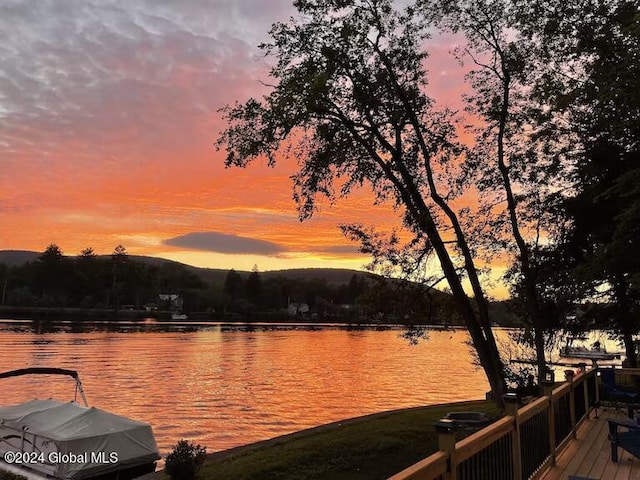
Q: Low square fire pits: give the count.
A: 1